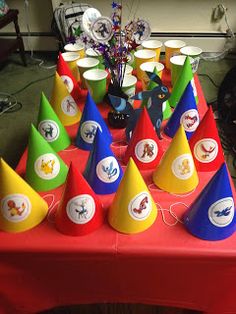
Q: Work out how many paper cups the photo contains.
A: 13